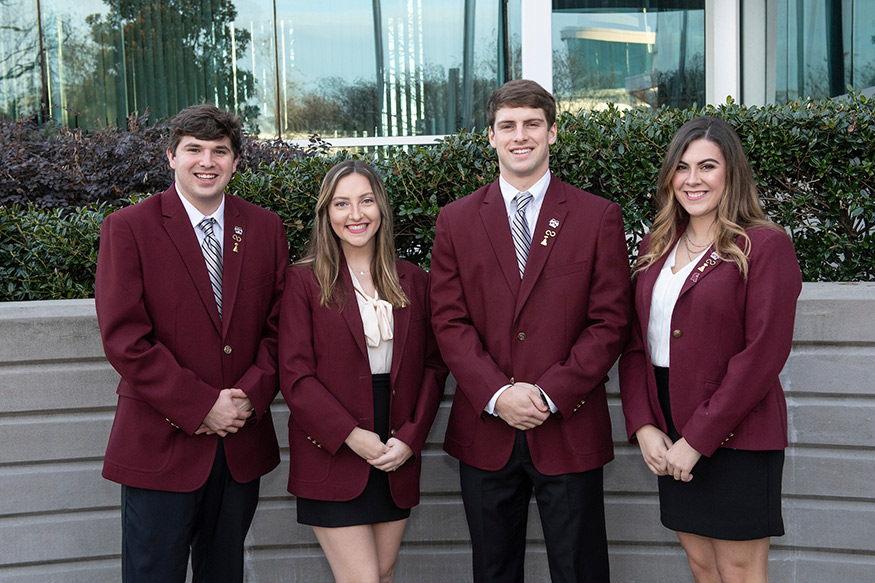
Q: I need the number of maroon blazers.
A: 4